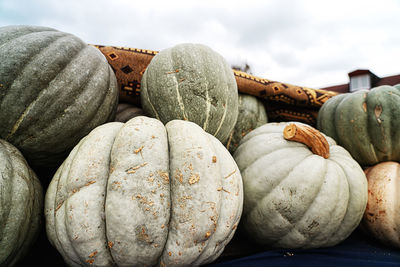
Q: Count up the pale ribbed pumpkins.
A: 2